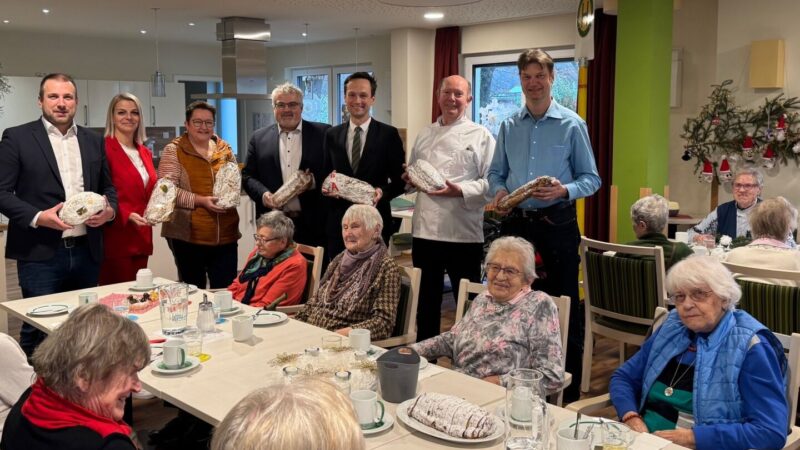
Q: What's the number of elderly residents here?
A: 9